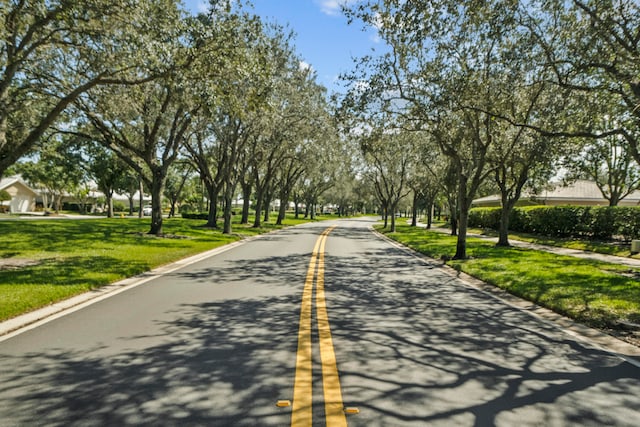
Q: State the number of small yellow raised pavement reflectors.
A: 2